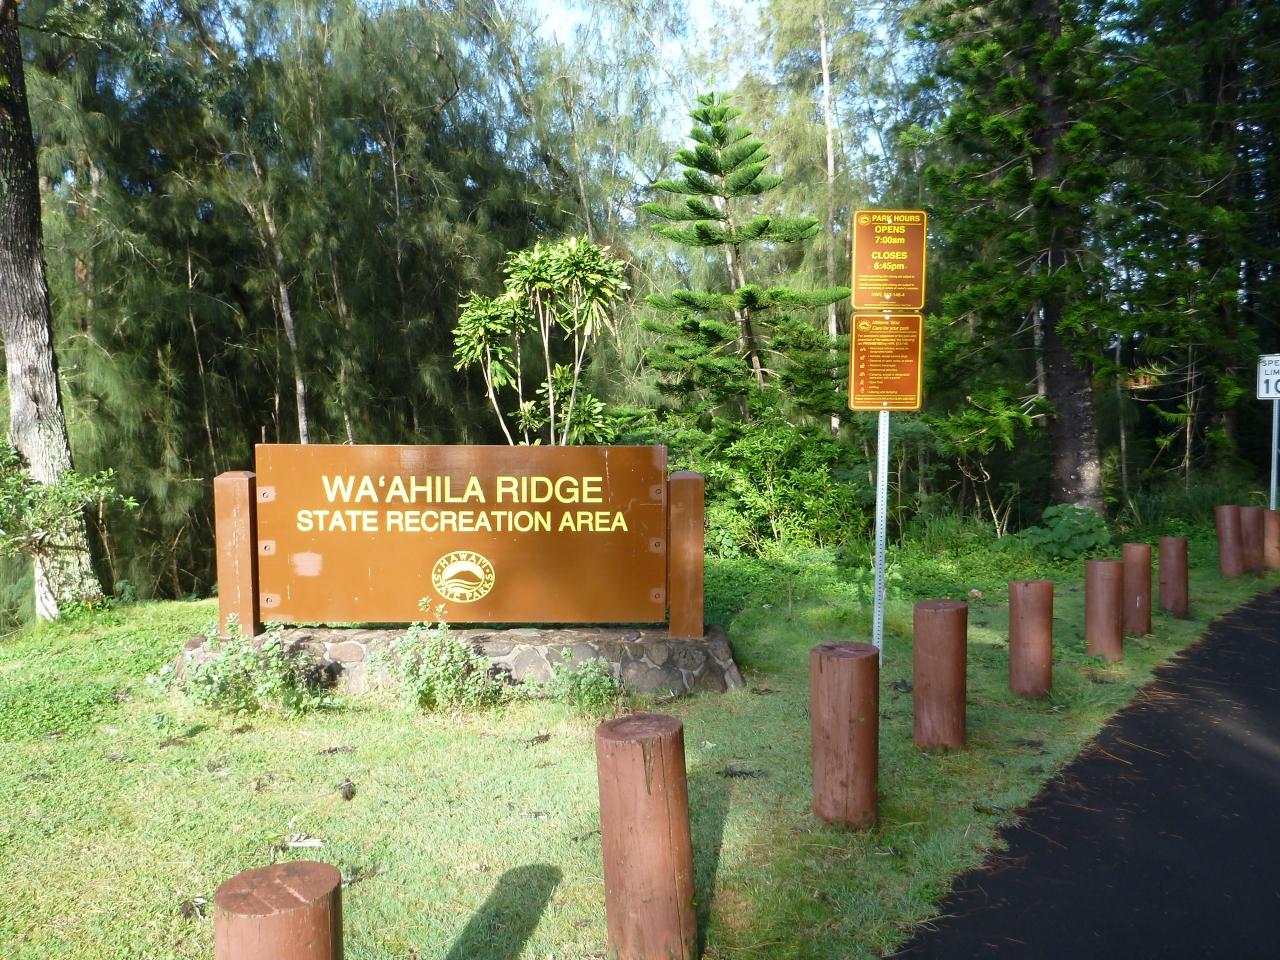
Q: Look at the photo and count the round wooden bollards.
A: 11